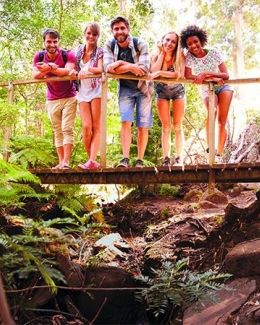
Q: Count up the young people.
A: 5